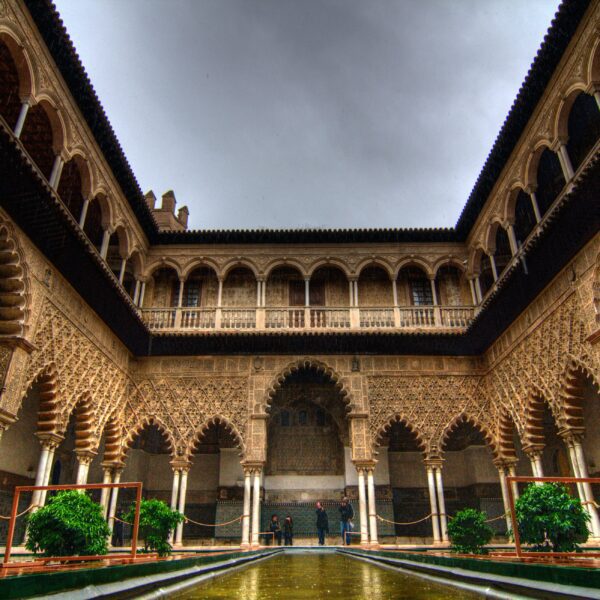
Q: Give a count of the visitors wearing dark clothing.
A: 4